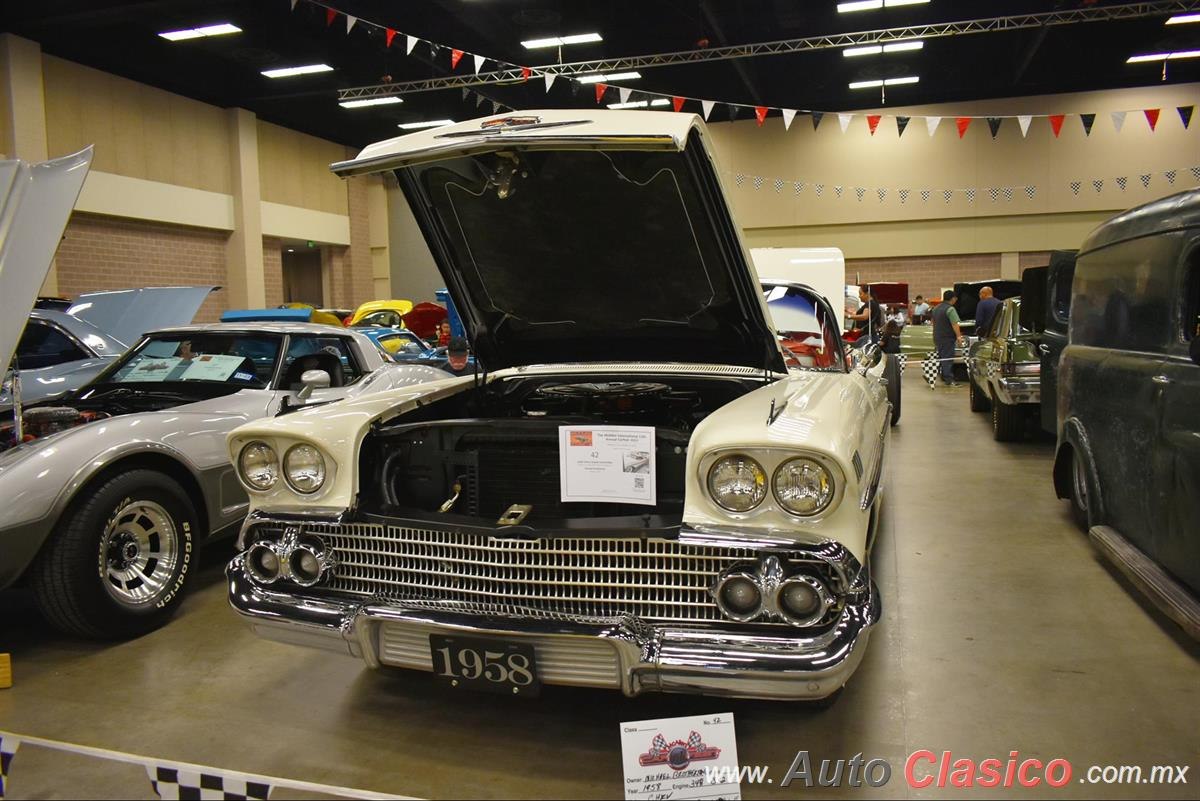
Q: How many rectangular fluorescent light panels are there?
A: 12